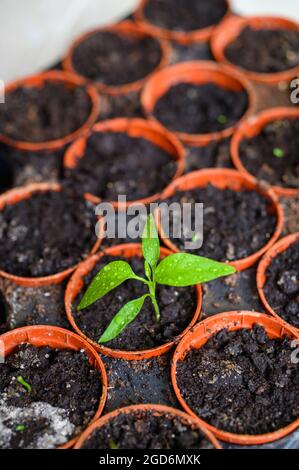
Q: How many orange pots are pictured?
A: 14